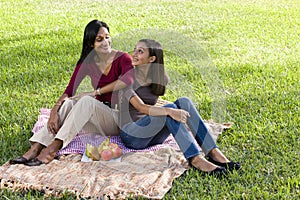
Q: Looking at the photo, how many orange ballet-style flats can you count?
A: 0